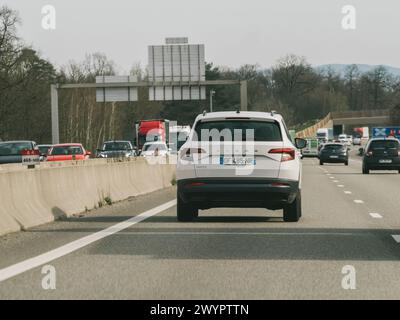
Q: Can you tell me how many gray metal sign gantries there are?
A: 1